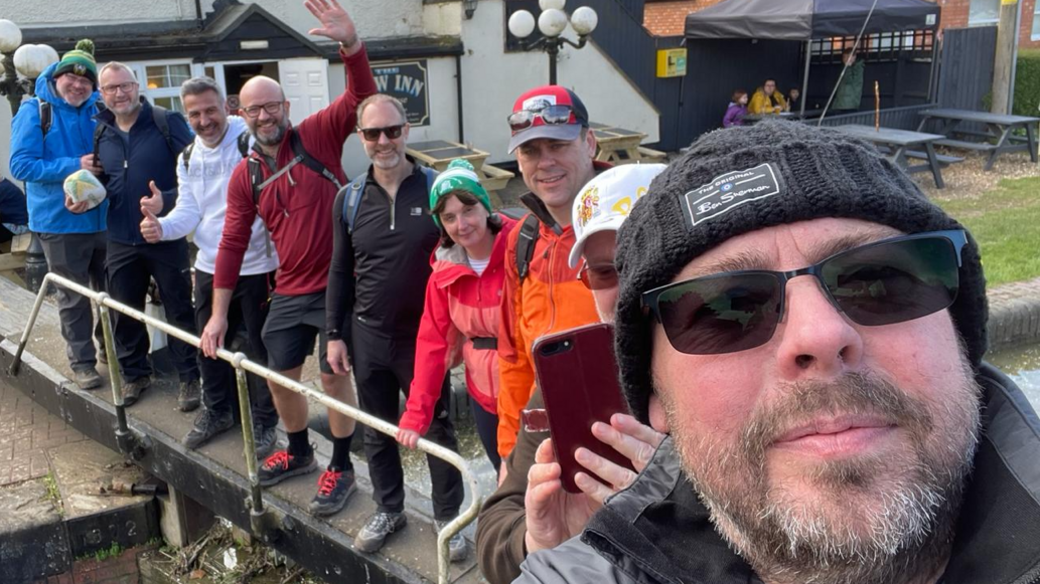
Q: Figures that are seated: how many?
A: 3